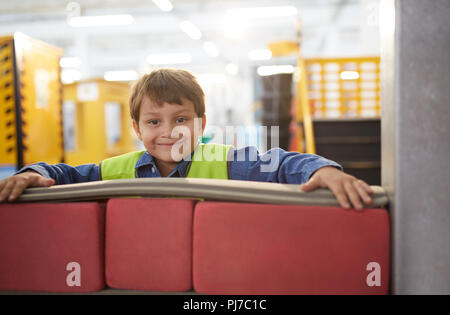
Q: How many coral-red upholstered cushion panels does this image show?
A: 3